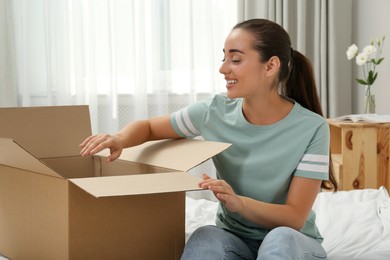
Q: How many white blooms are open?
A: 3